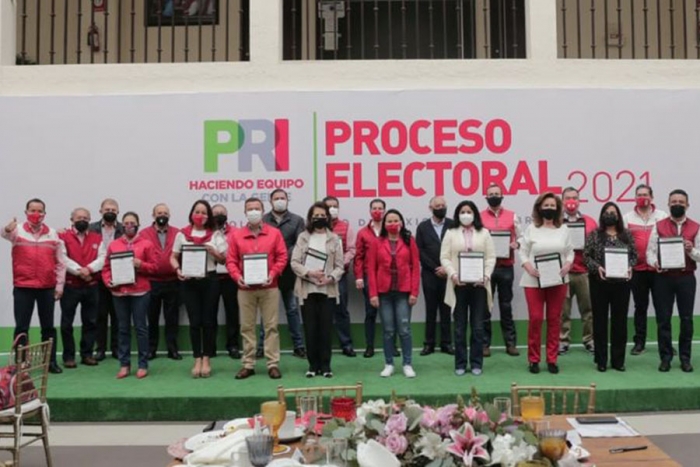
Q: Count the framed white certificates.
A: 10